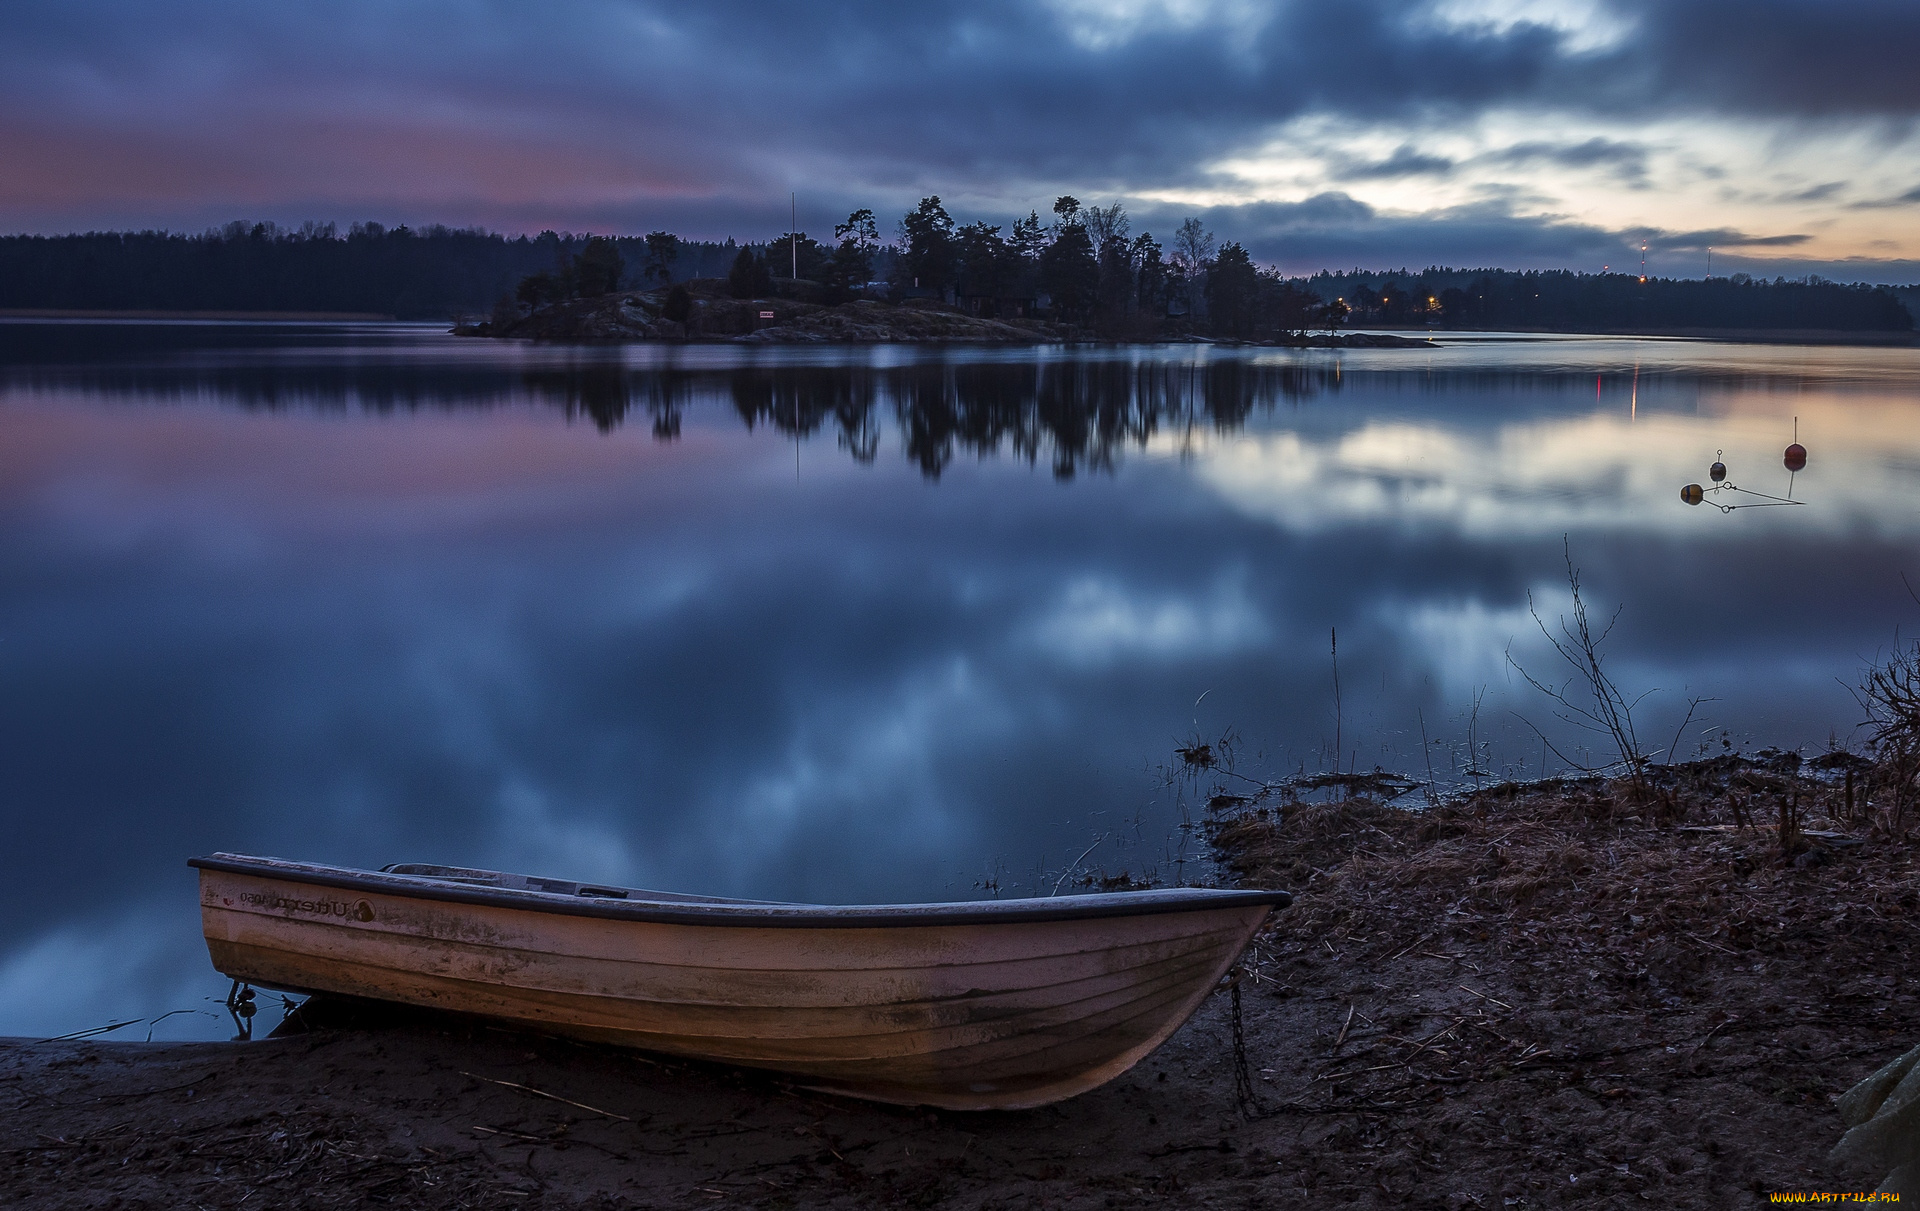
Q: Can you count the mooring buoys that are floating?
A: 3